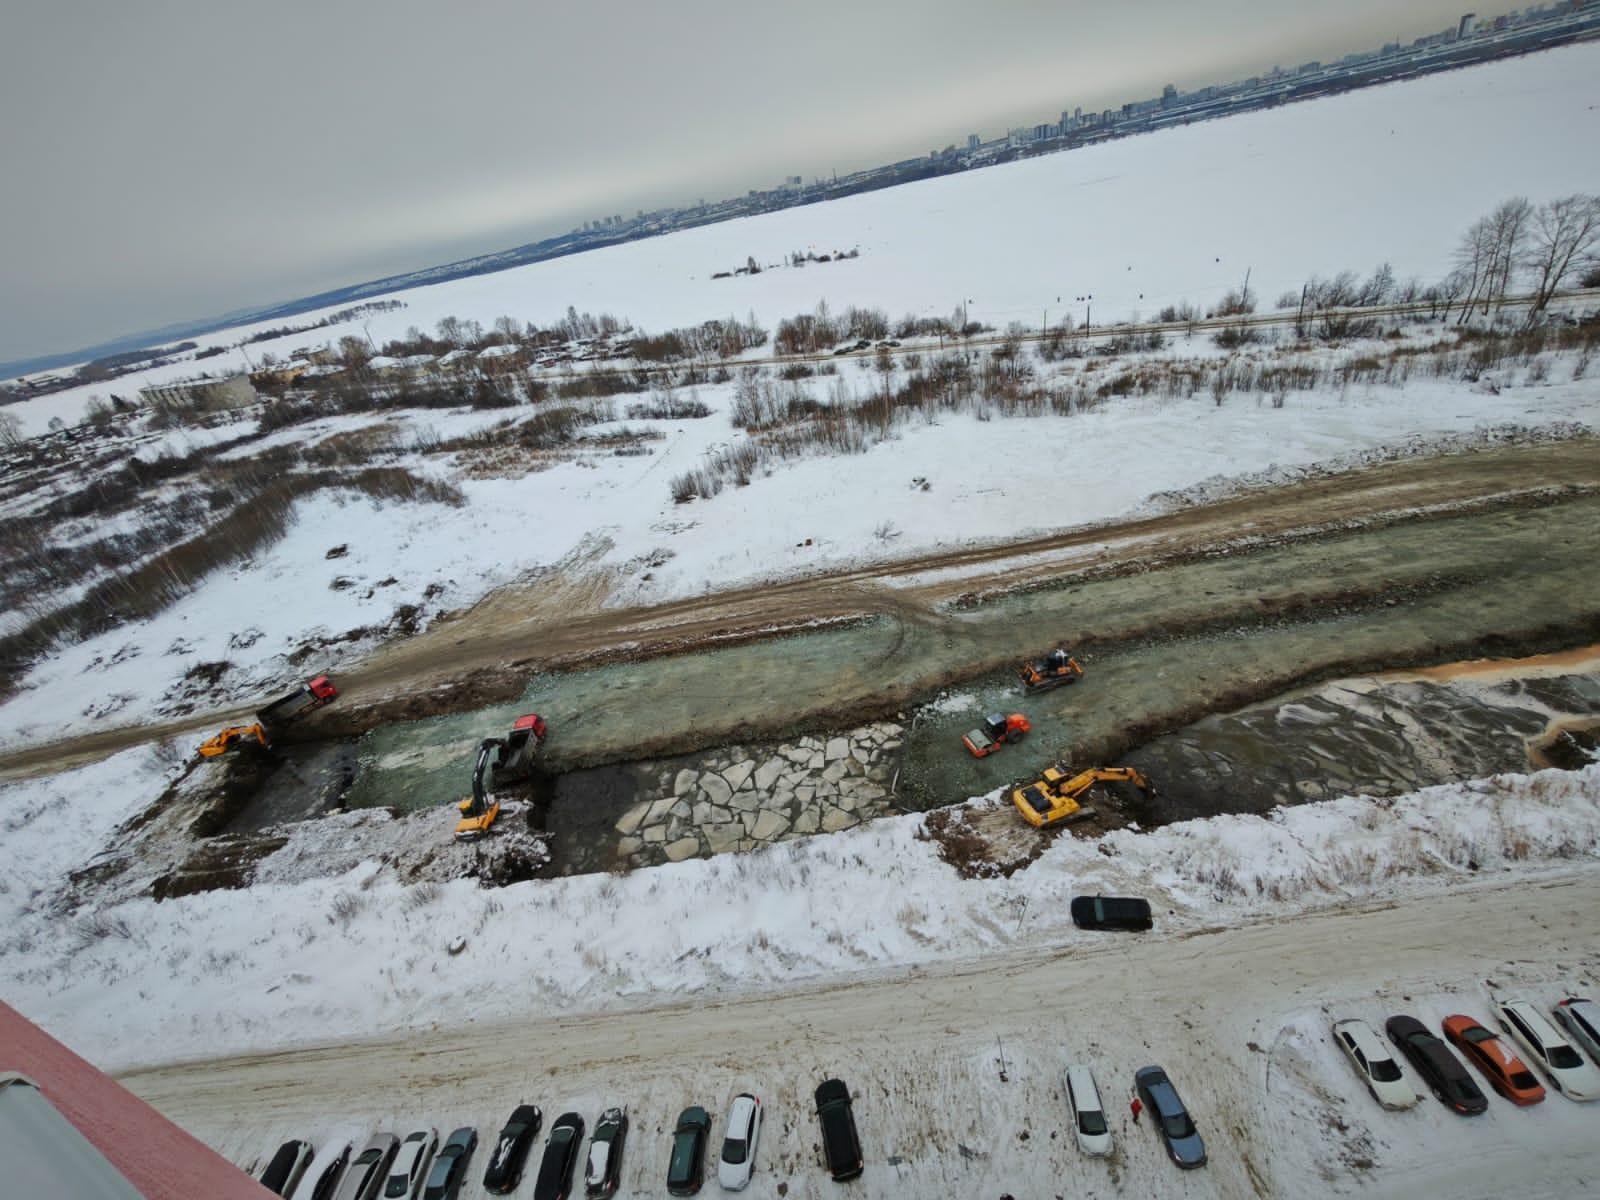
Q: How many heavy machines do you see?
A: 7